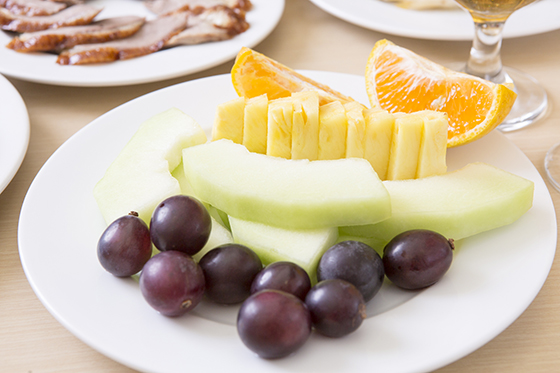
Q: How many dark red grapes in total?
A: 9